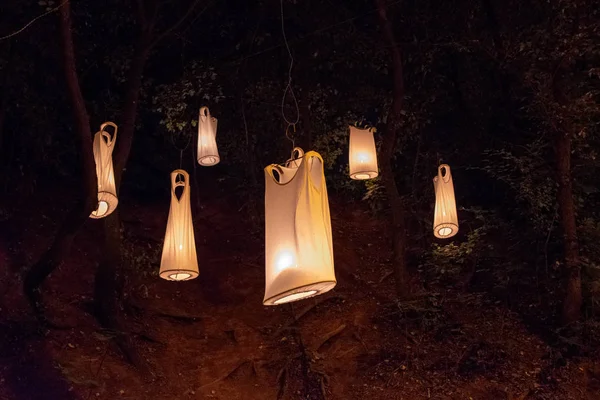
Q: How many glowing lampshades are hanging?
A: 6